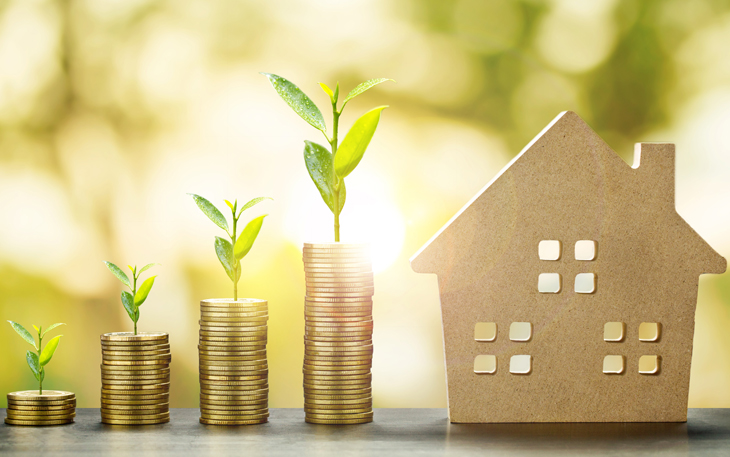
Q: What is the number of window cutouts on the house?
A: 12